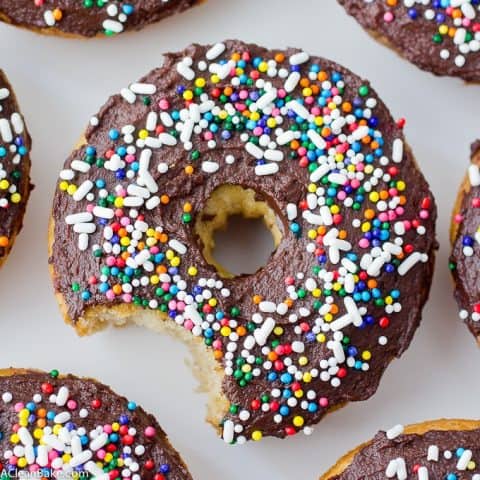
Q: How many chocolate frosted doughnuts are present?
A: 7